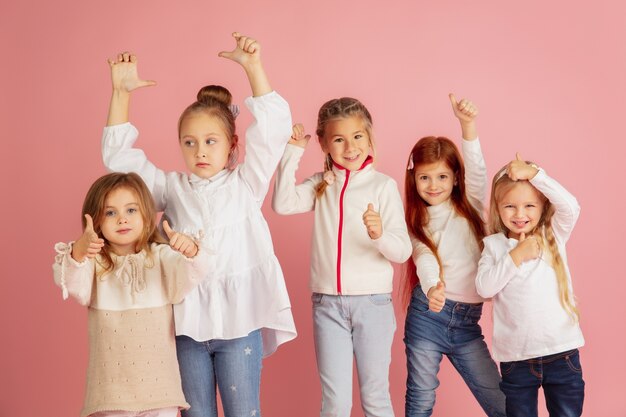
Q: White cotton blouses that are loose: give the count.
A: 1